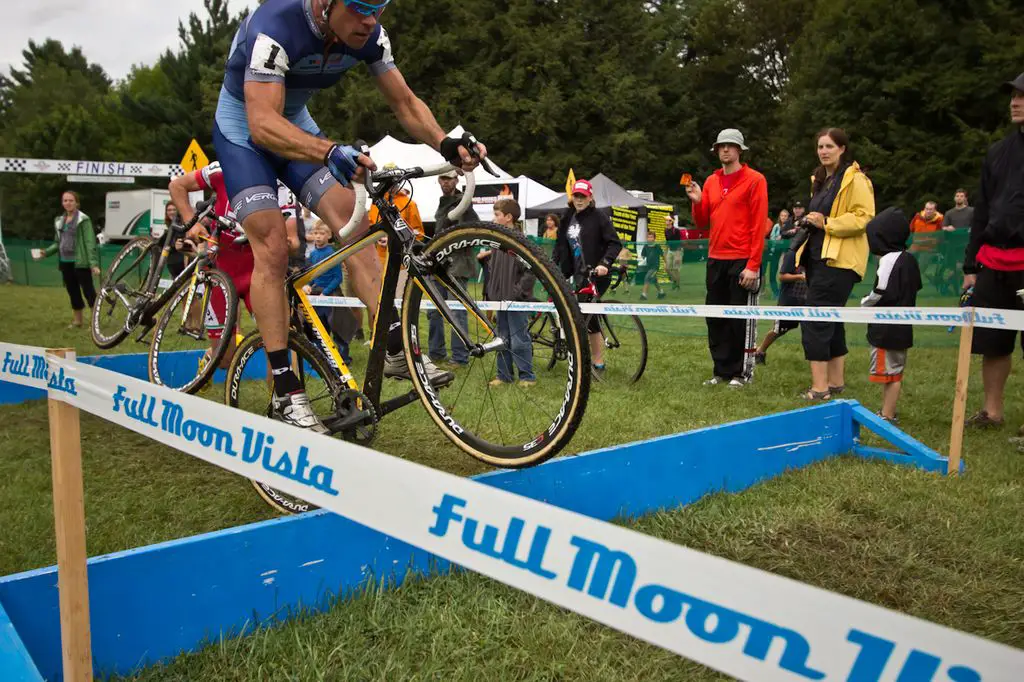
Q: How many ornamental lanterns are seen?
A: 0